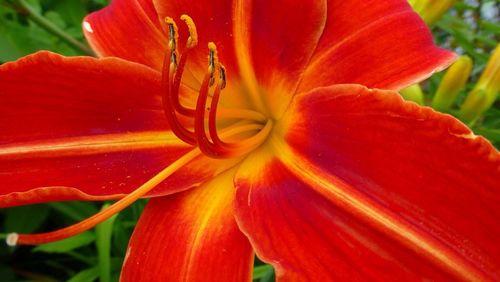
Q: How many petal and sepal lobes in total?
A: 6